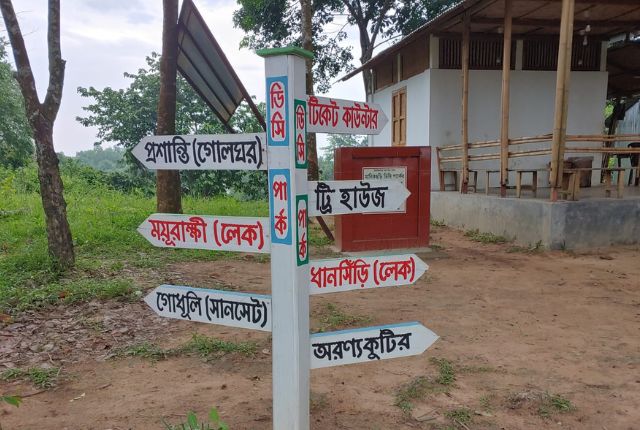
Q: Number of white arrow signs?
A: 7